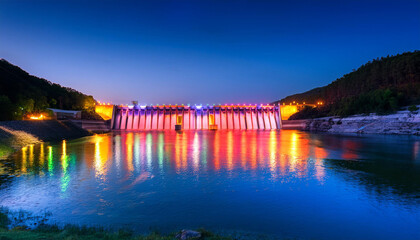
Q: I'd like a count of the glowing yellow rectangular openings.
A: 2